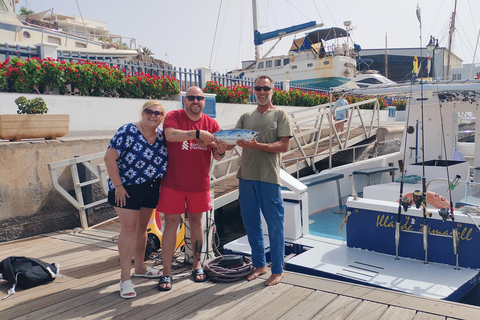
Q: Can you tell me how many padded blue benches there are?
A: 2